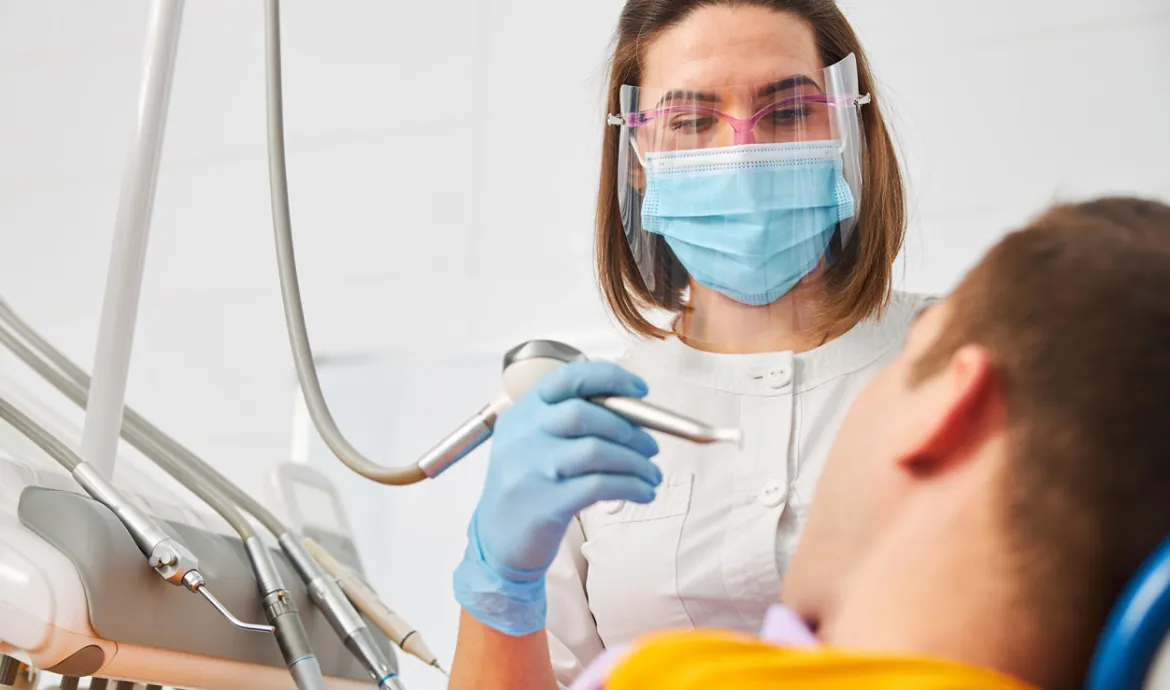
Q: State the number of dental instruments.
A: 5